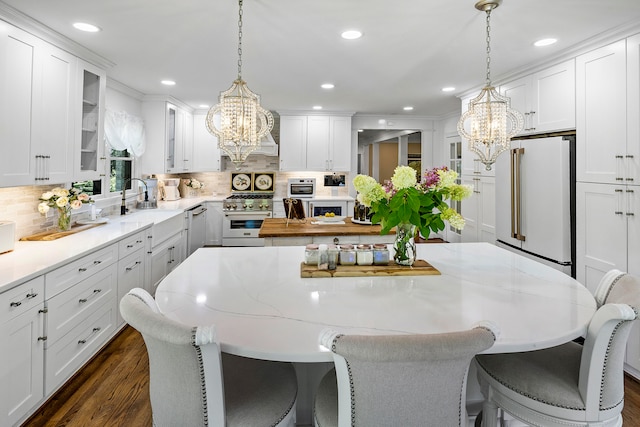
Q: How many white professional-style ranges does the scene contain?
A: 1